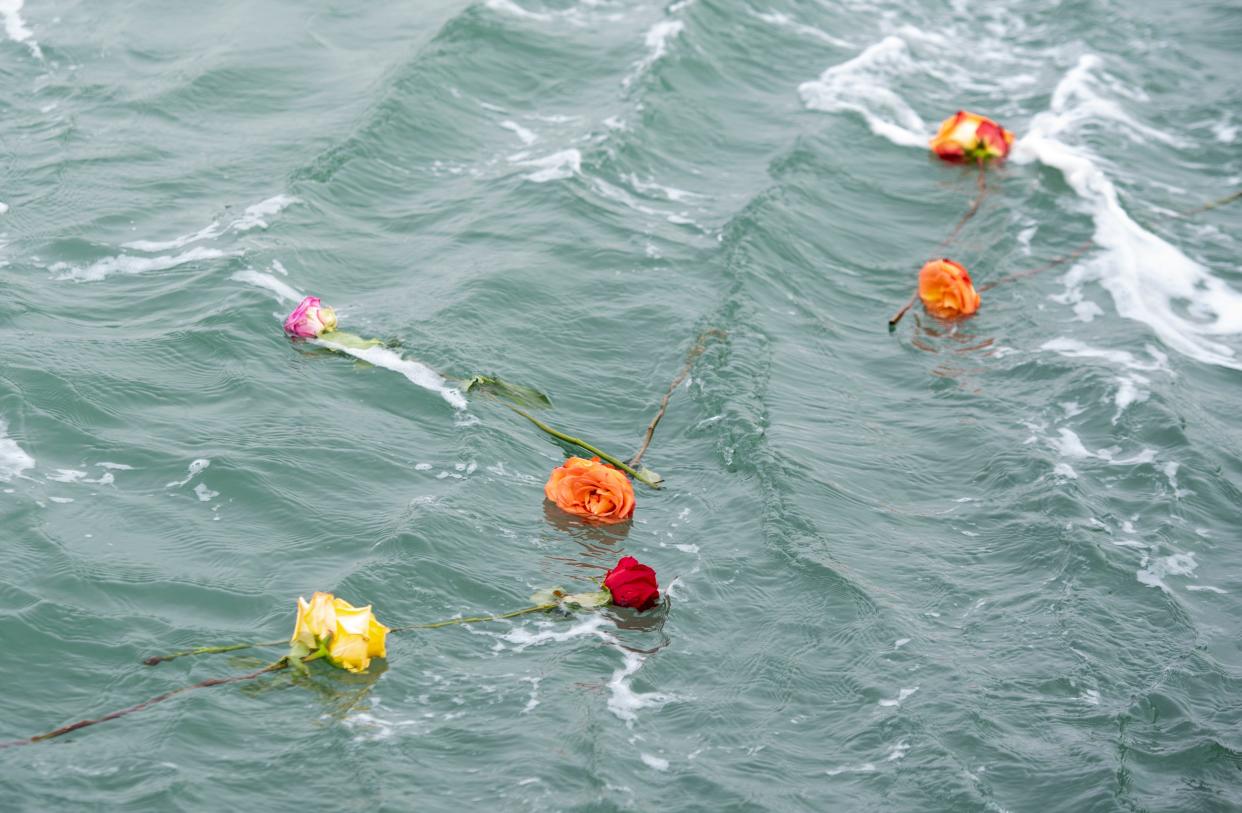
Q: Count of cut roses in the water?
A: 6